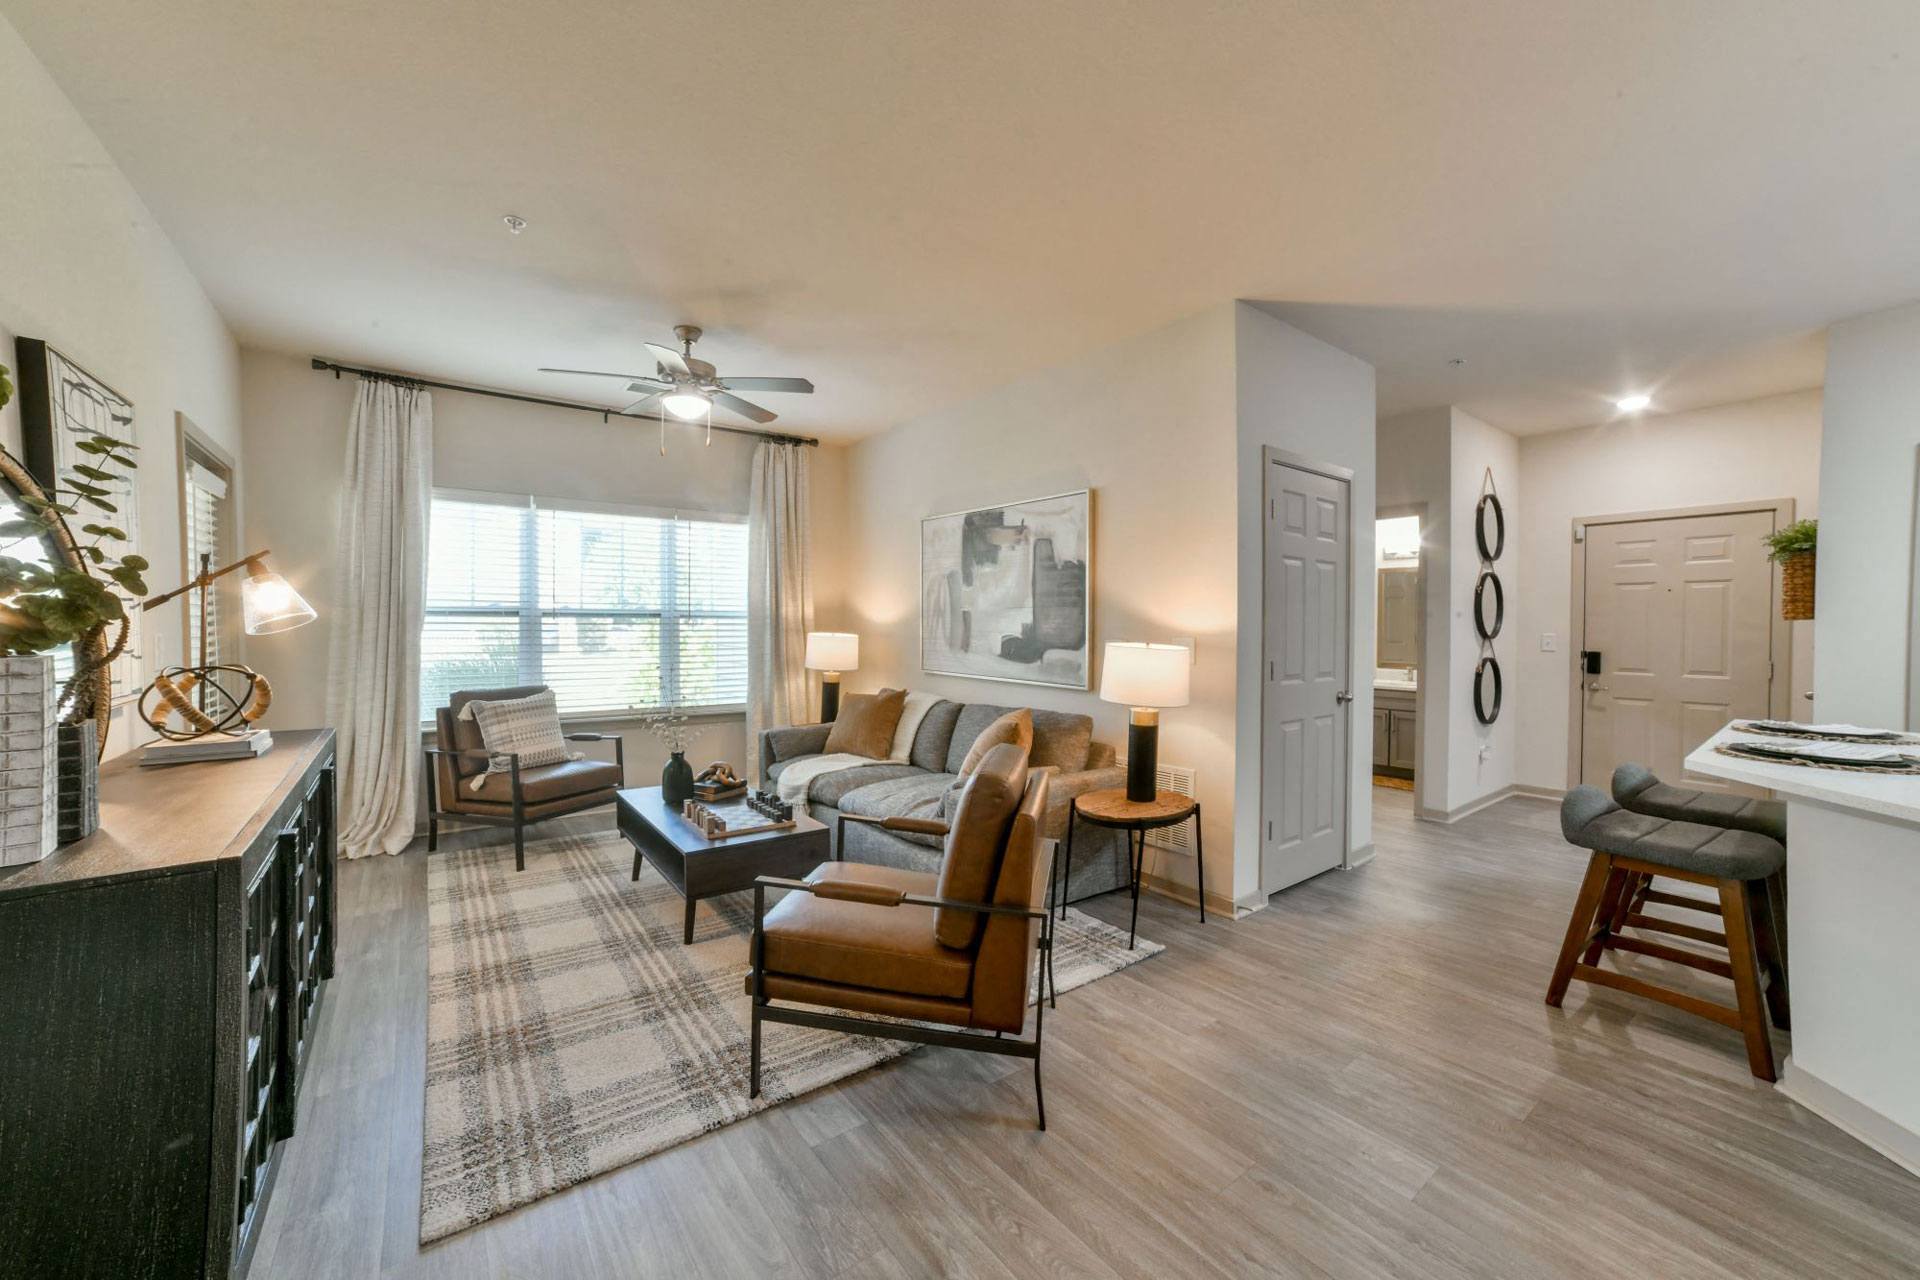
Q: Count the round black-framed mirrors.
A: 3